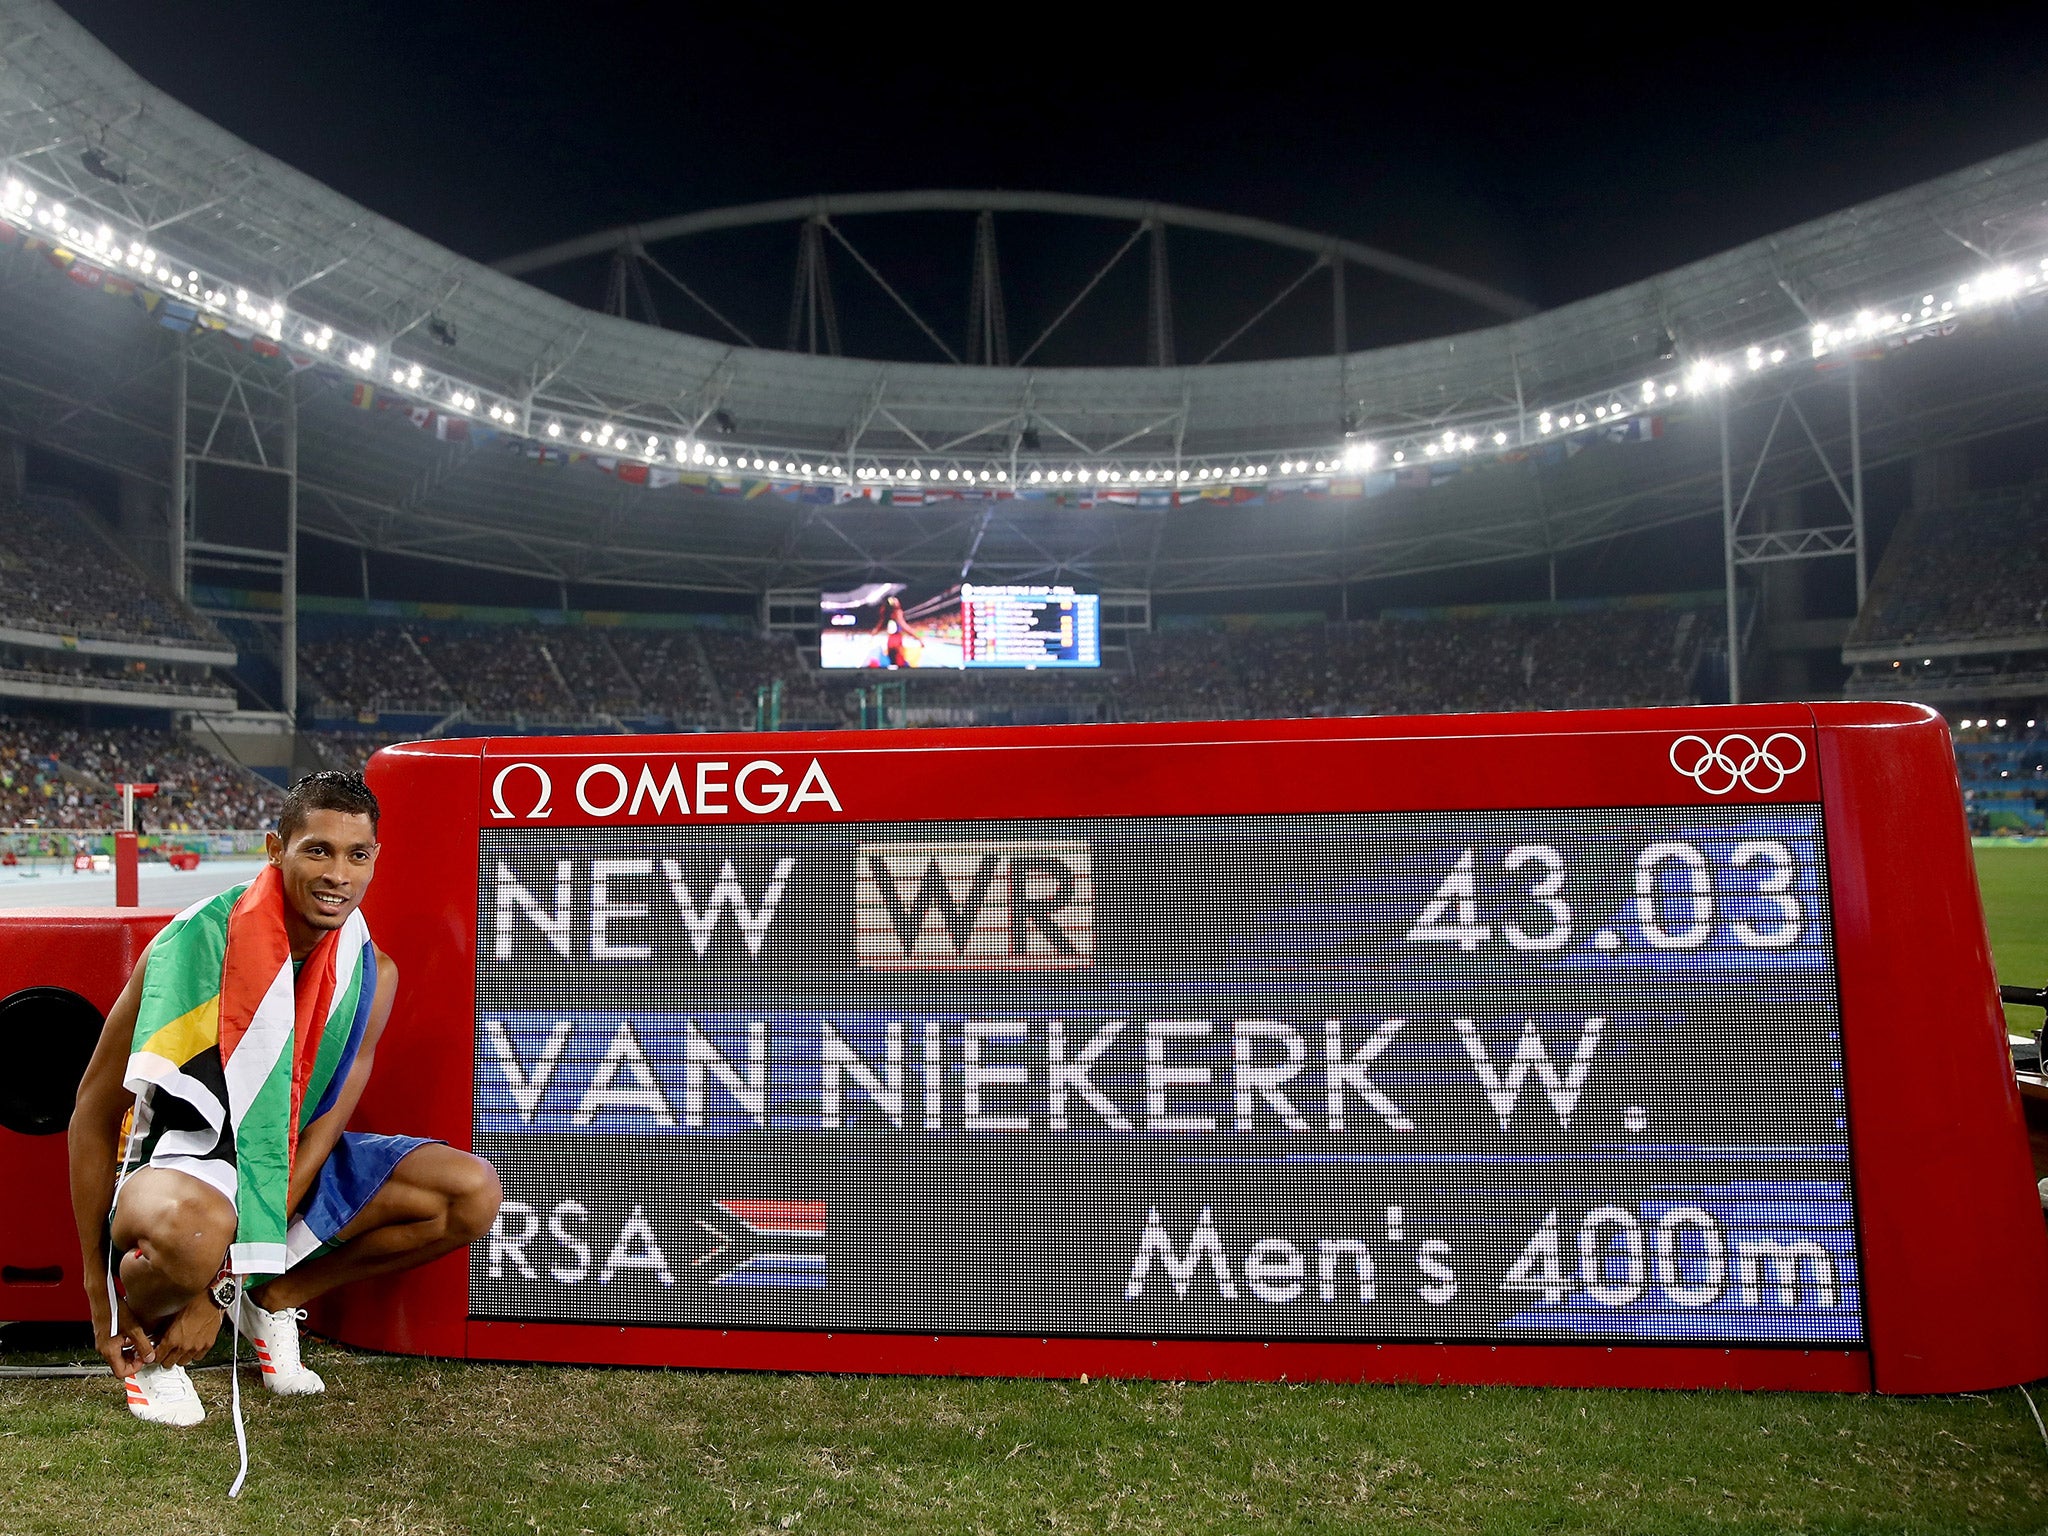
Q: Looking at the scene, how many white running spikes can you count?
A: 2